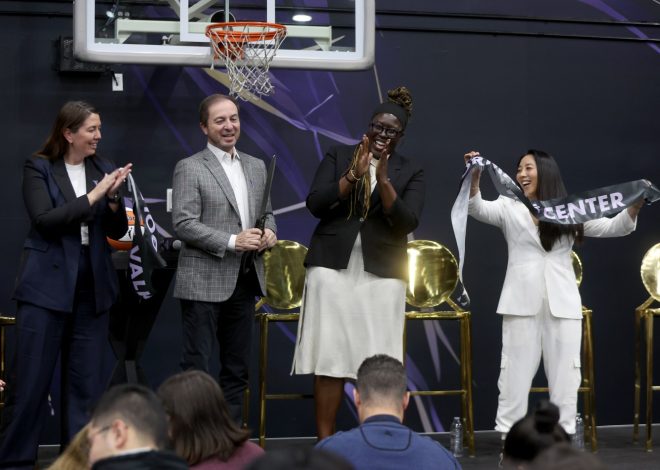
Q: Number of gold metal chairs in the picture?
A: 5